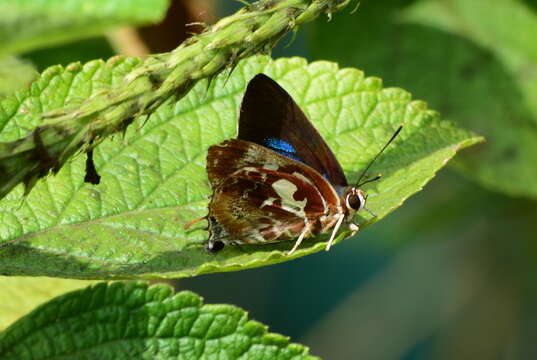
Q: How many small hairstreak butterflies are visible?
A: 1